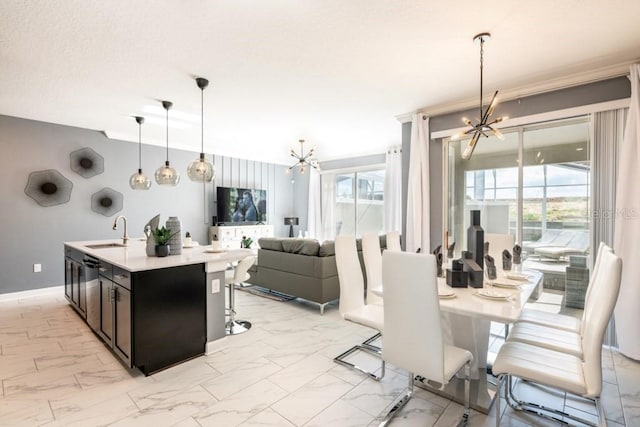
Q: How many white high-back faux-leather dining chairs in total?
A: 8